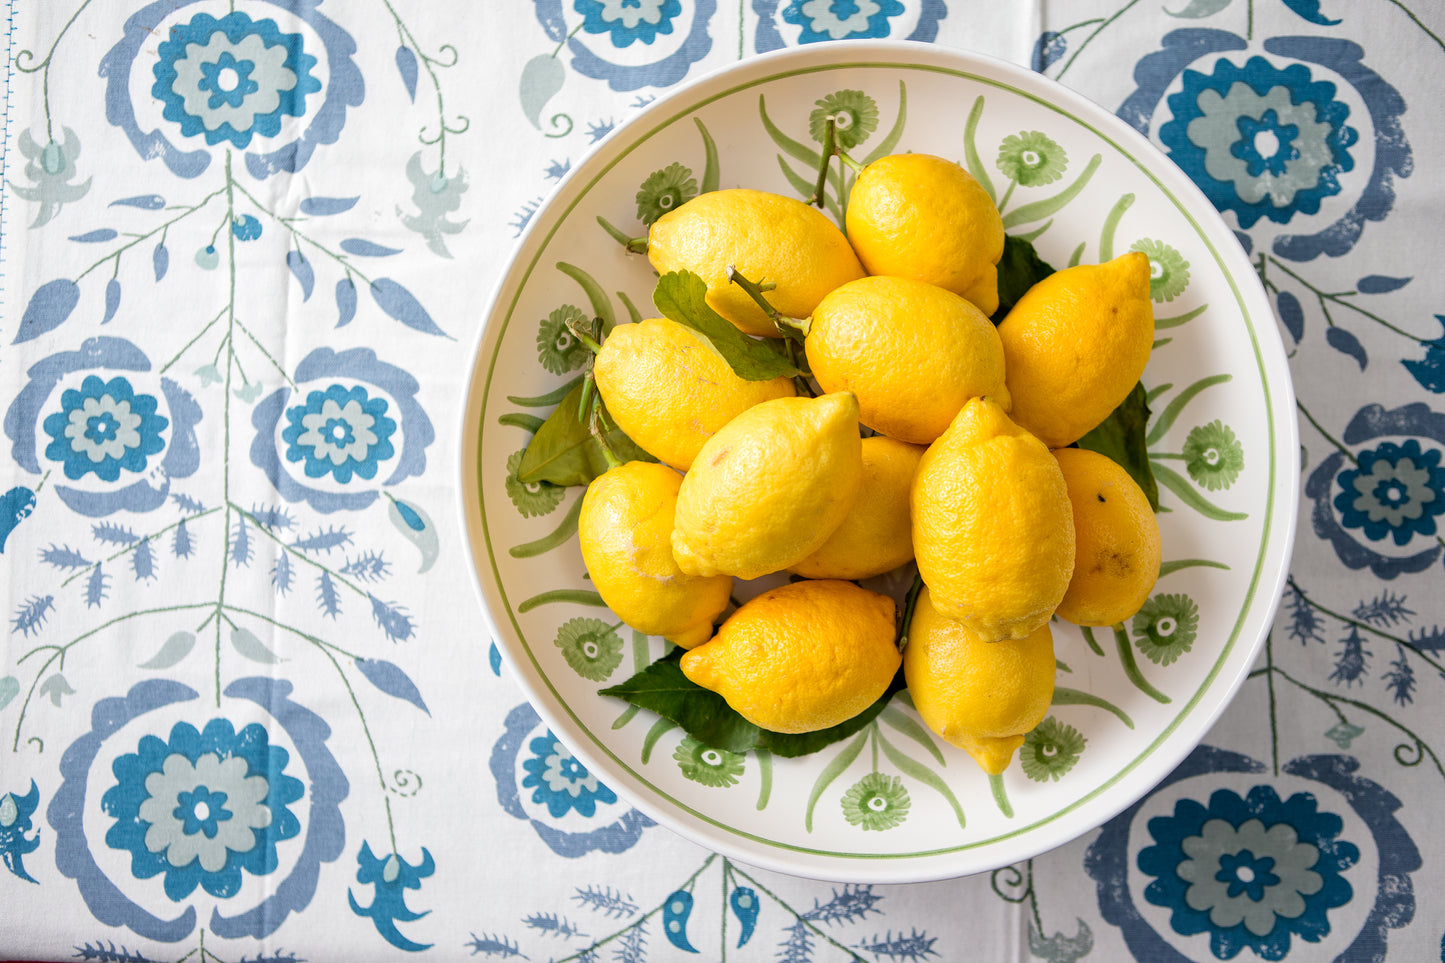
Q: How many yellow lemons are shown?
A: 12